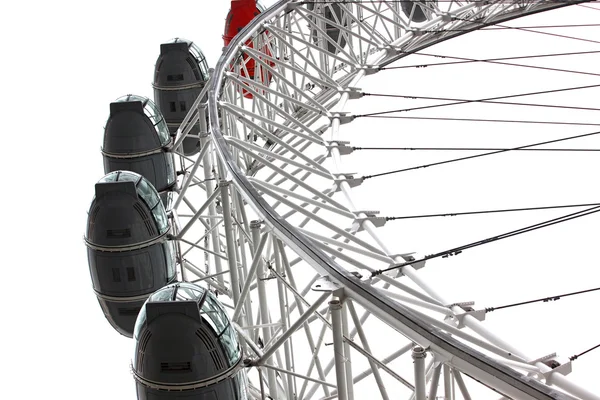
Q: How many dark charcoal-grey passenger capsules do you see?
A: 6